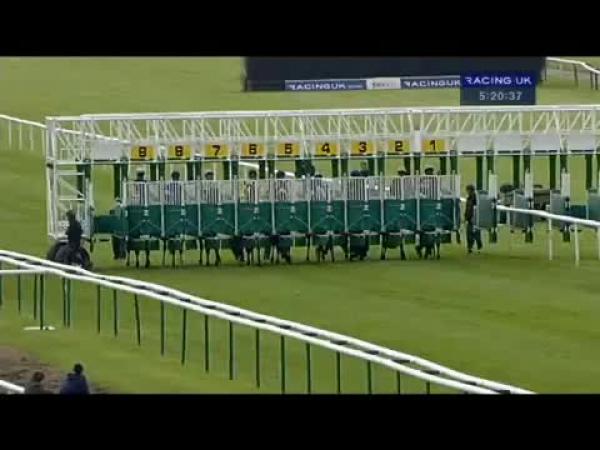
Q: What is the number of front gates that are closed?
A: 9